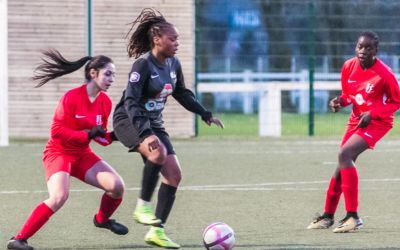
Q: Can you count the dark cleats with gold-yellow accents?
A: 2